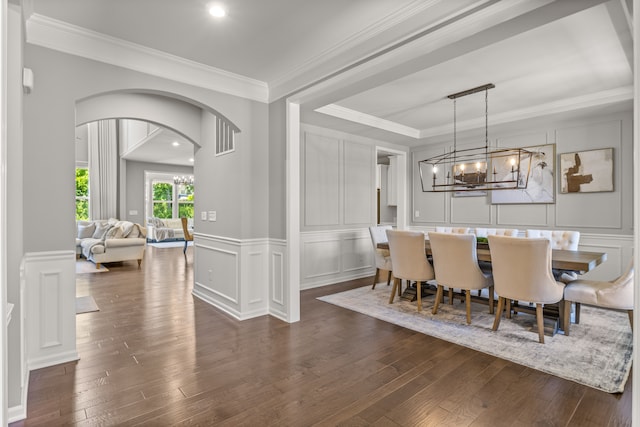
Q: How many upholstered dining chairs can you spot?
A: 8